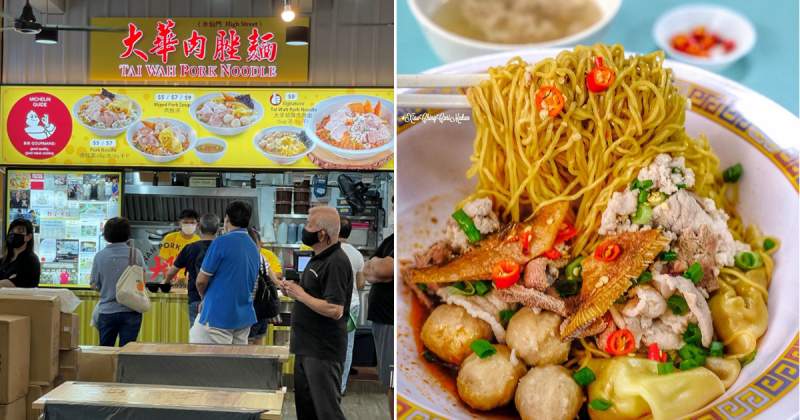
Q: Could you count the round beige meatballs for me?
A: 4